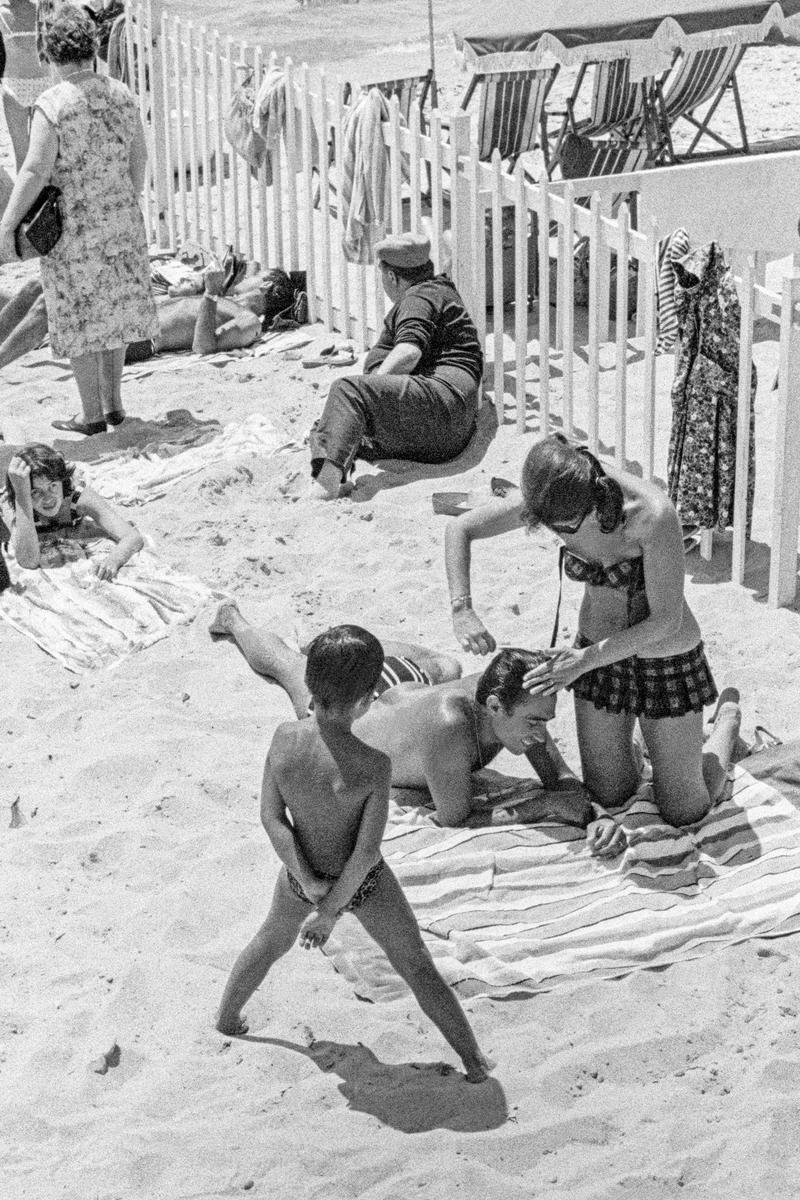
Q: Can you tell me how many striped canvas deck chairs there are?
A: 5